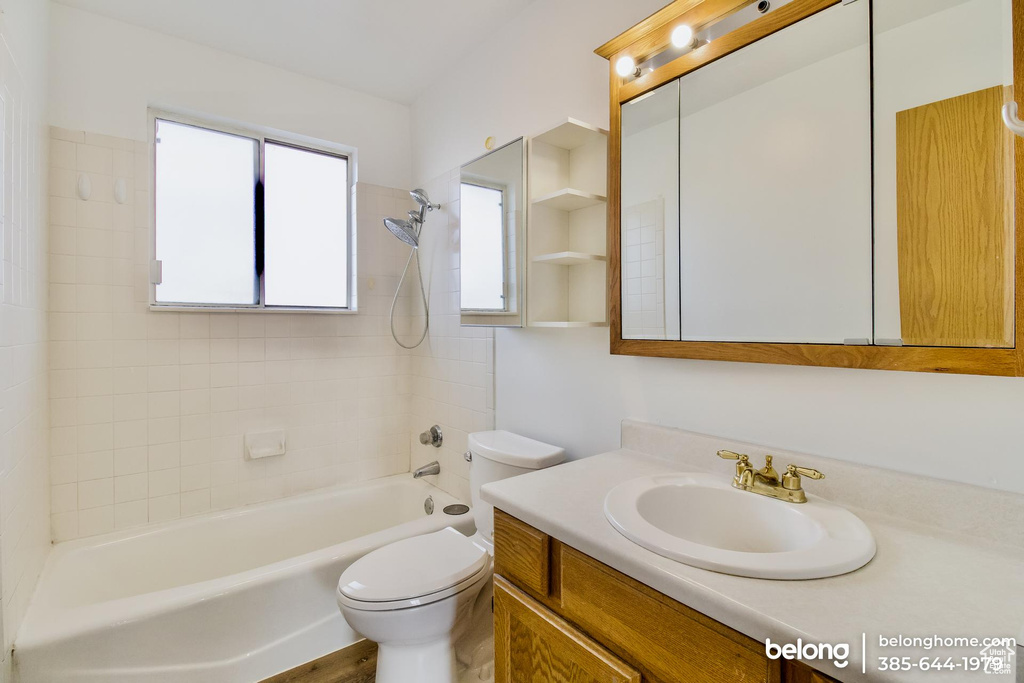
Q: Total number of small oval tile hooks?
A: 2